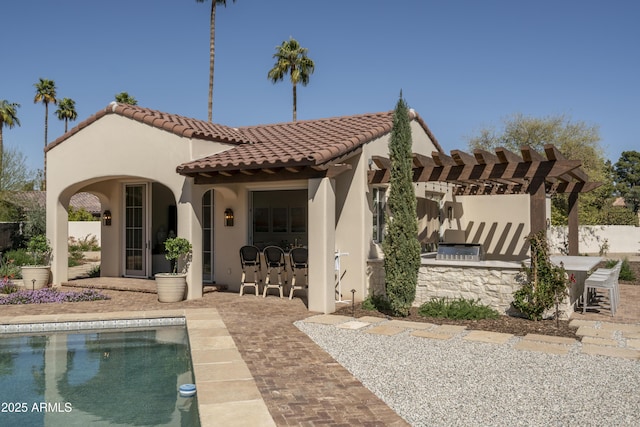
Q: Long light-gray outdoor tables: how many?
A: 1